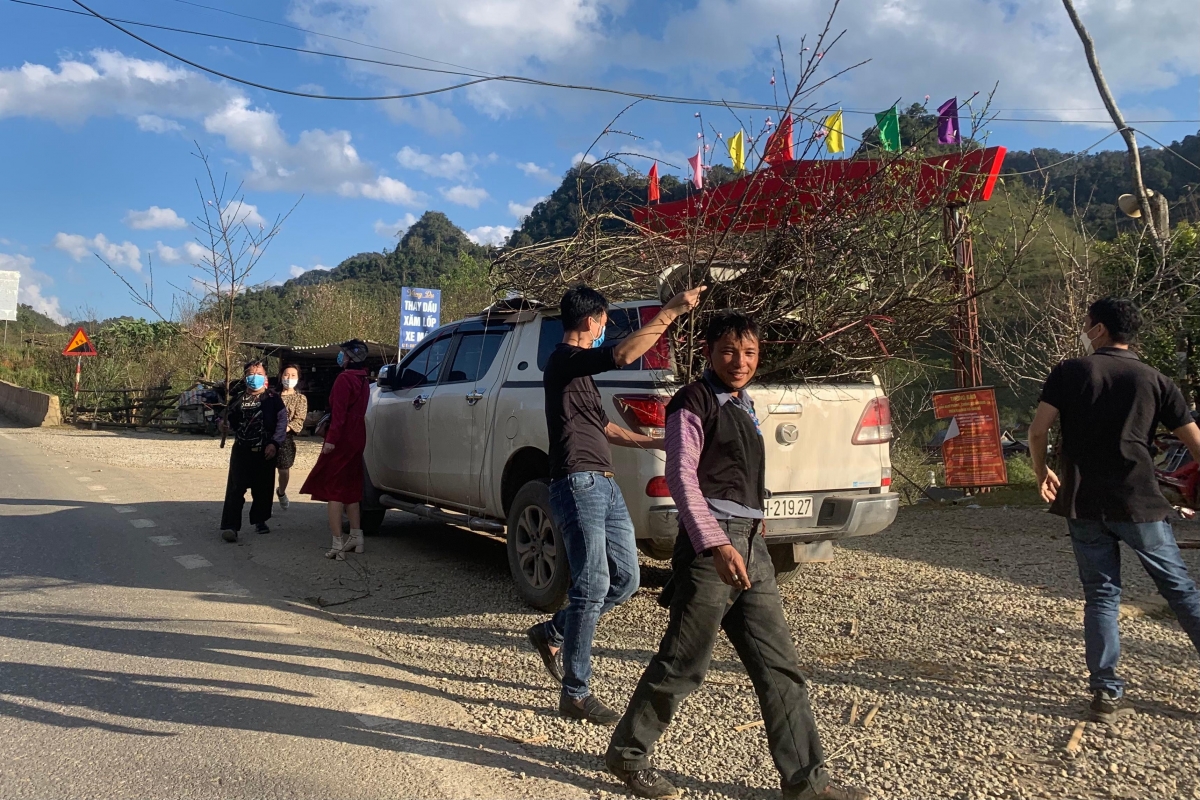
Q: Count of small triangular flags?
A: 7